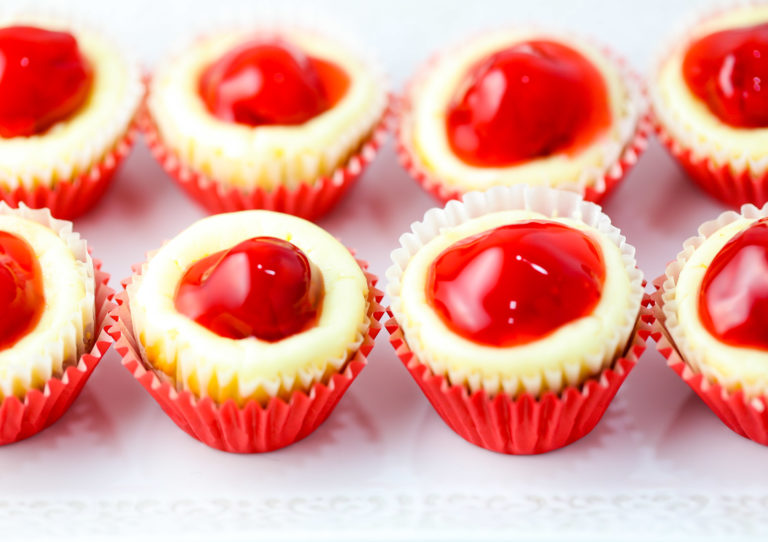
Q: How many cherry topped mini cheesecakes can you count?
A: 8